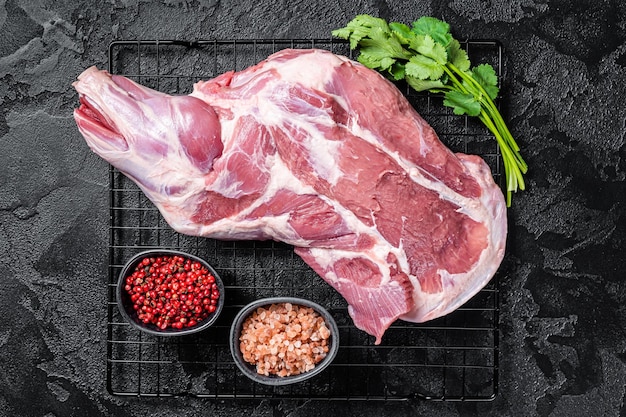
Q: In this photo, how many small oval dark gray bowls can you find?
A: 2